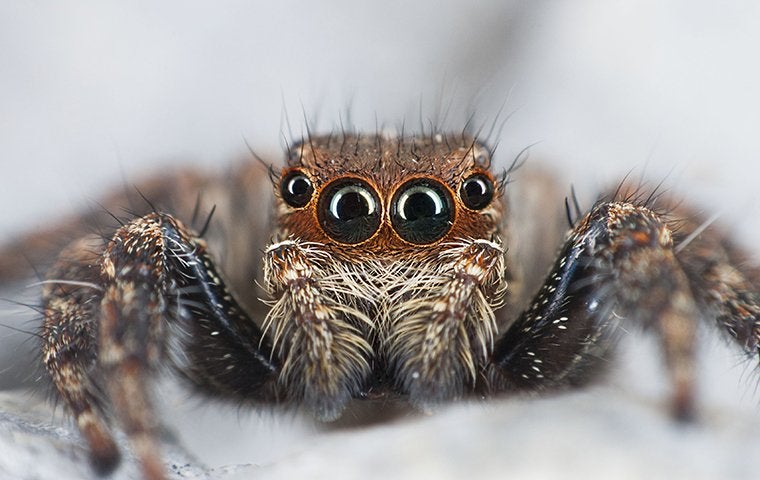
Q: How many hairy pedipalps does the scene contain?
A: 2